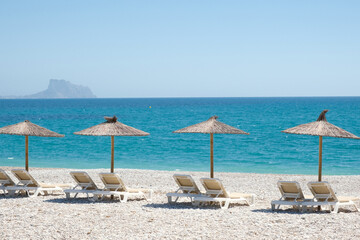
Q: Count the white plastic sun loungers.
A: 8